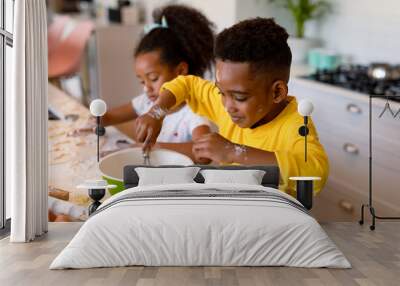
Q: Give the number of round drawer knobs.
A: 3